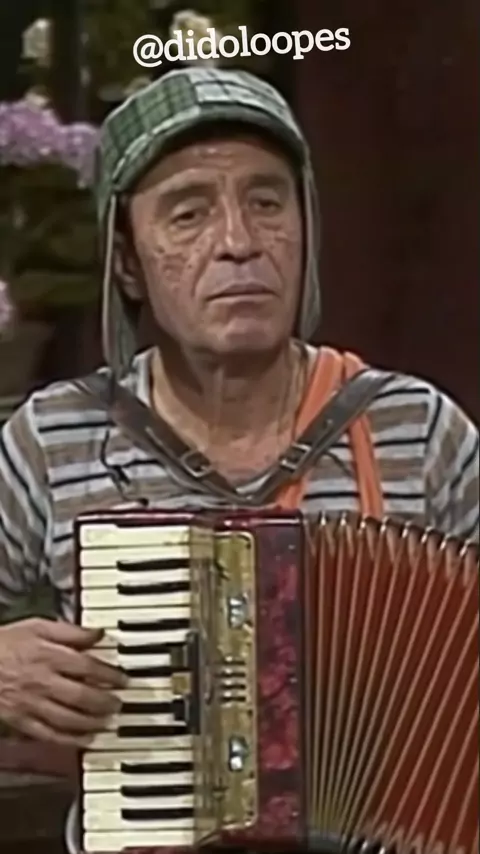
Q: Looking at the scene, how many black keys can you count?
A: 10